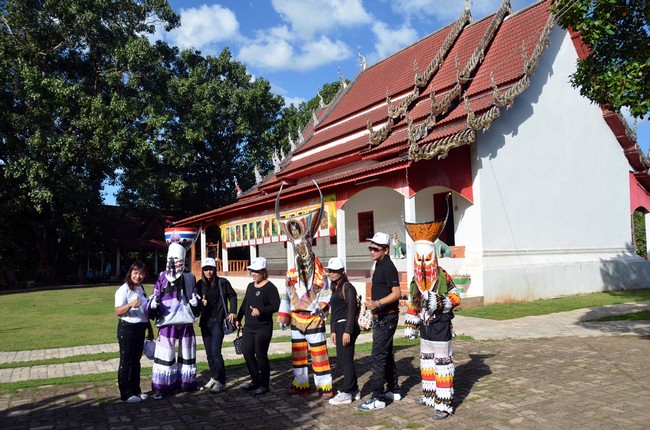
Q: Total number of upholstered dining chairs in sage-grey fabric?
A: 0